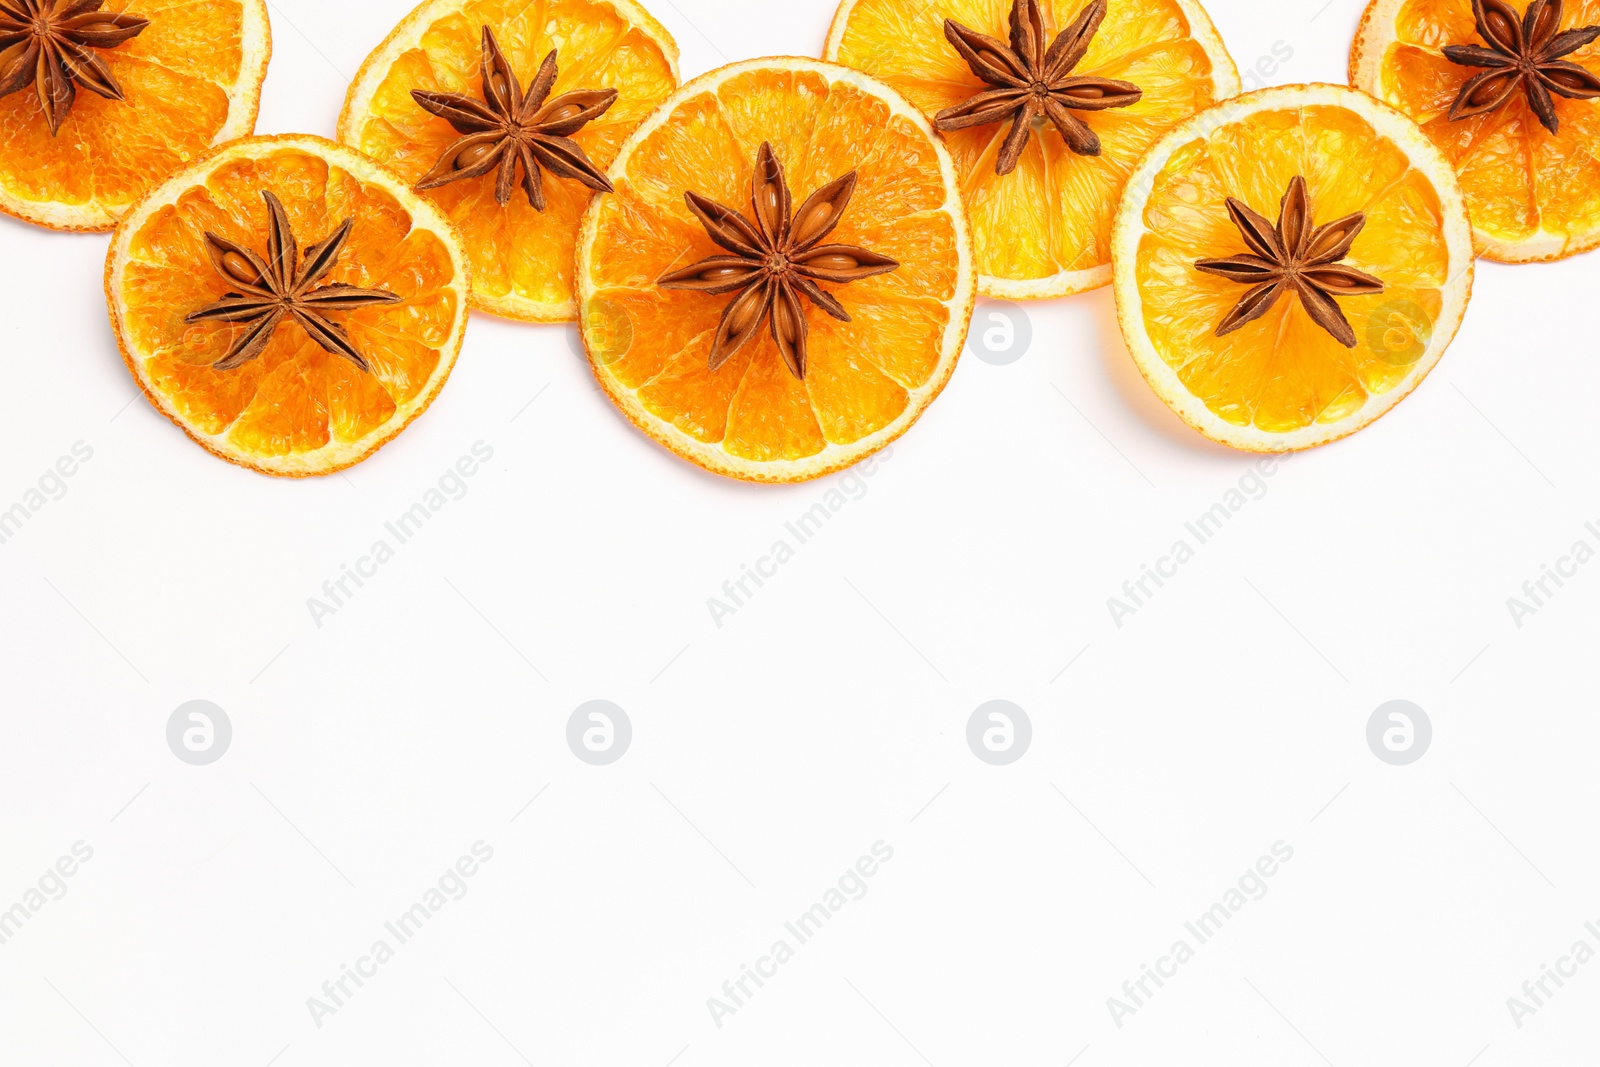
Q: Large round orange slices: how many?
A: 7